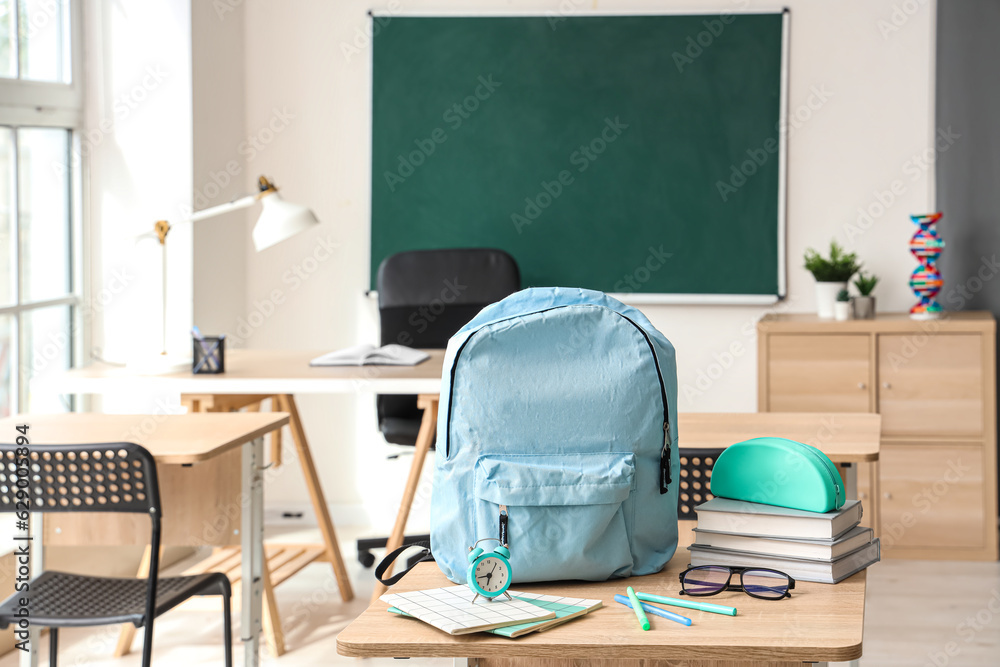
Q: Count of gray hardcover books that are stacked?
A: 3